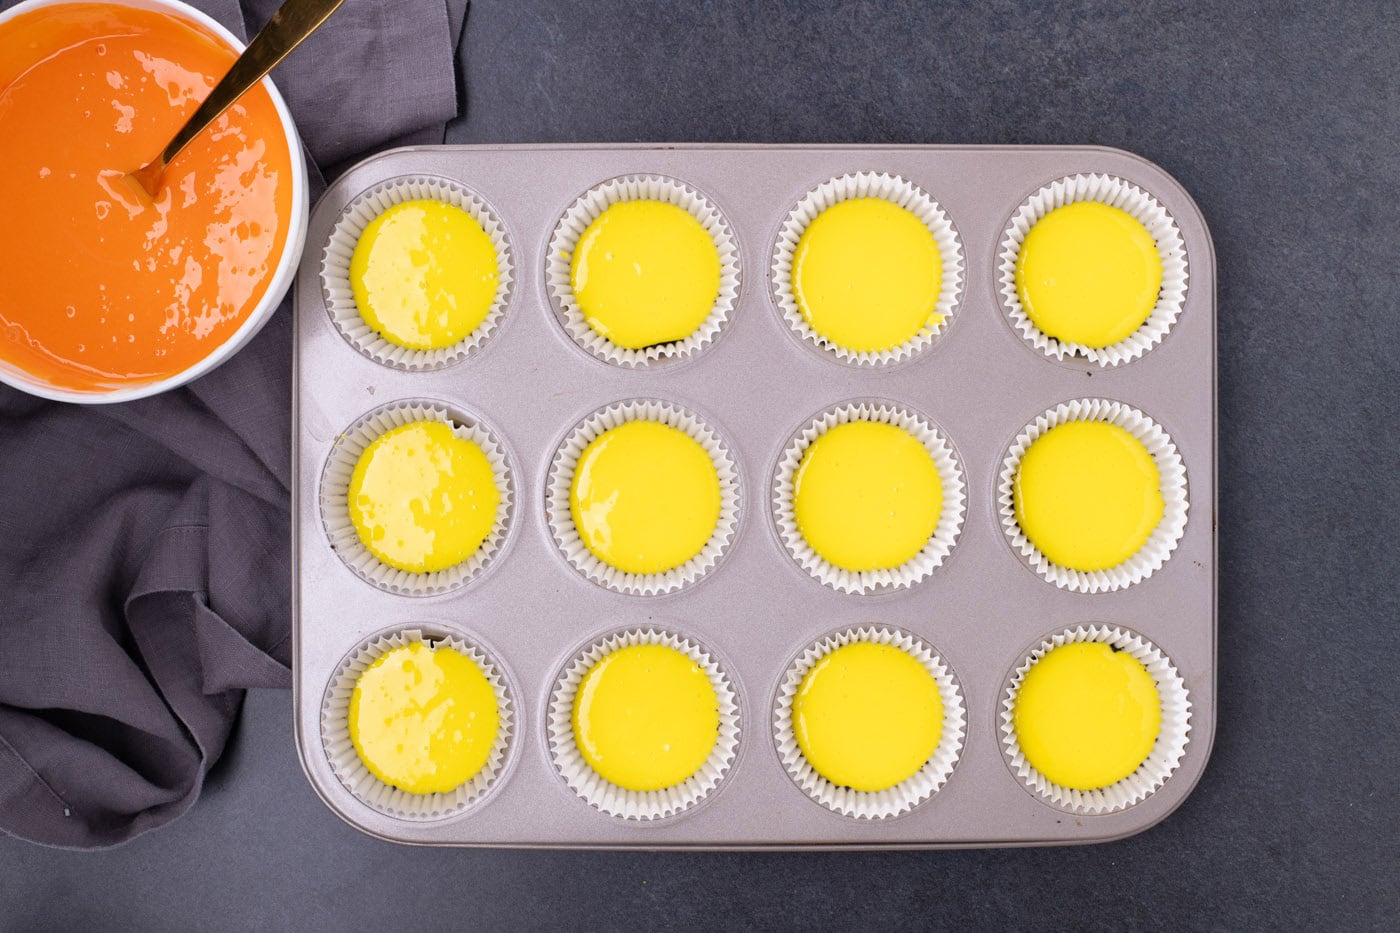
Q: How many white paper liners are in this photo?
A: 12